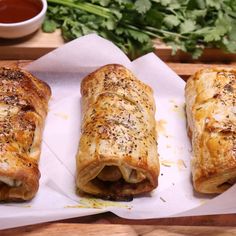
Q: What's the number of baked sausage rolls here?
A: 3